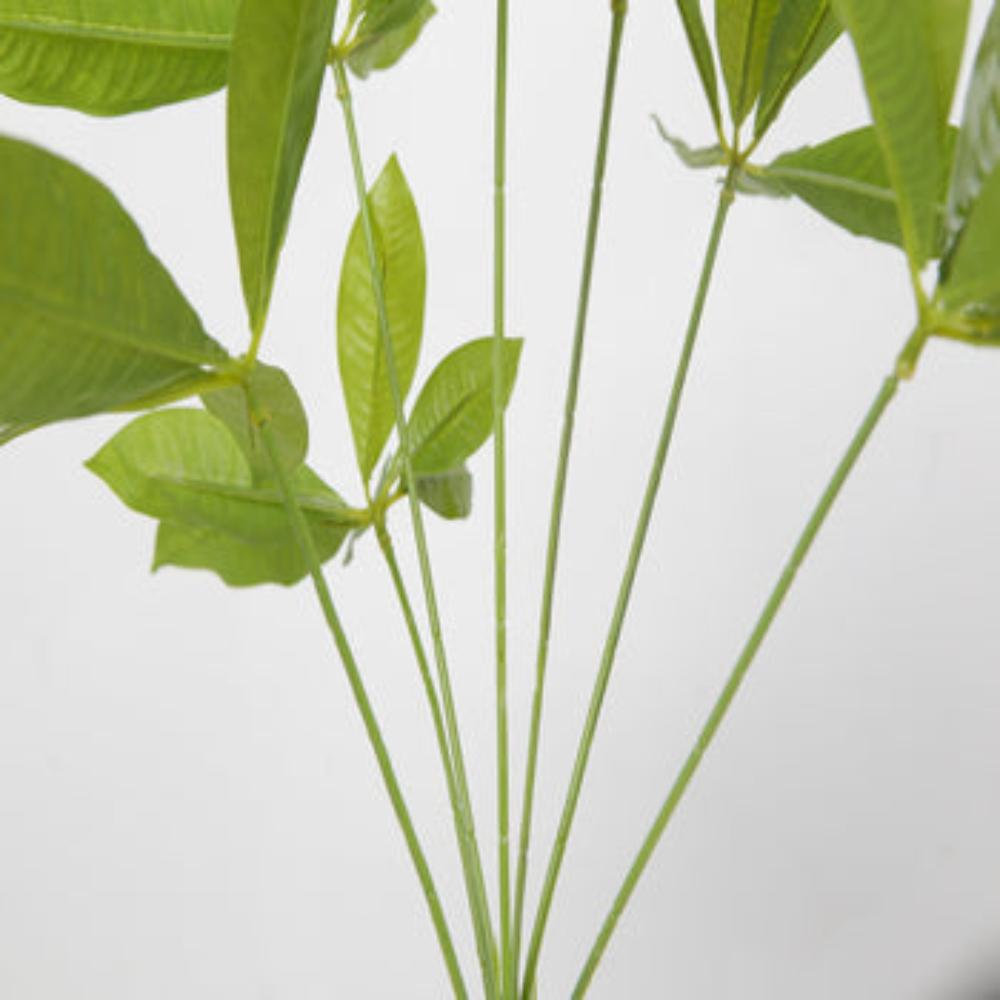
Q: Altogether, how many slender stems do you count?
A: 7